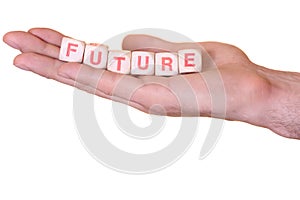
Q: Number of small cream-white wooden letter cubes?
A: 6